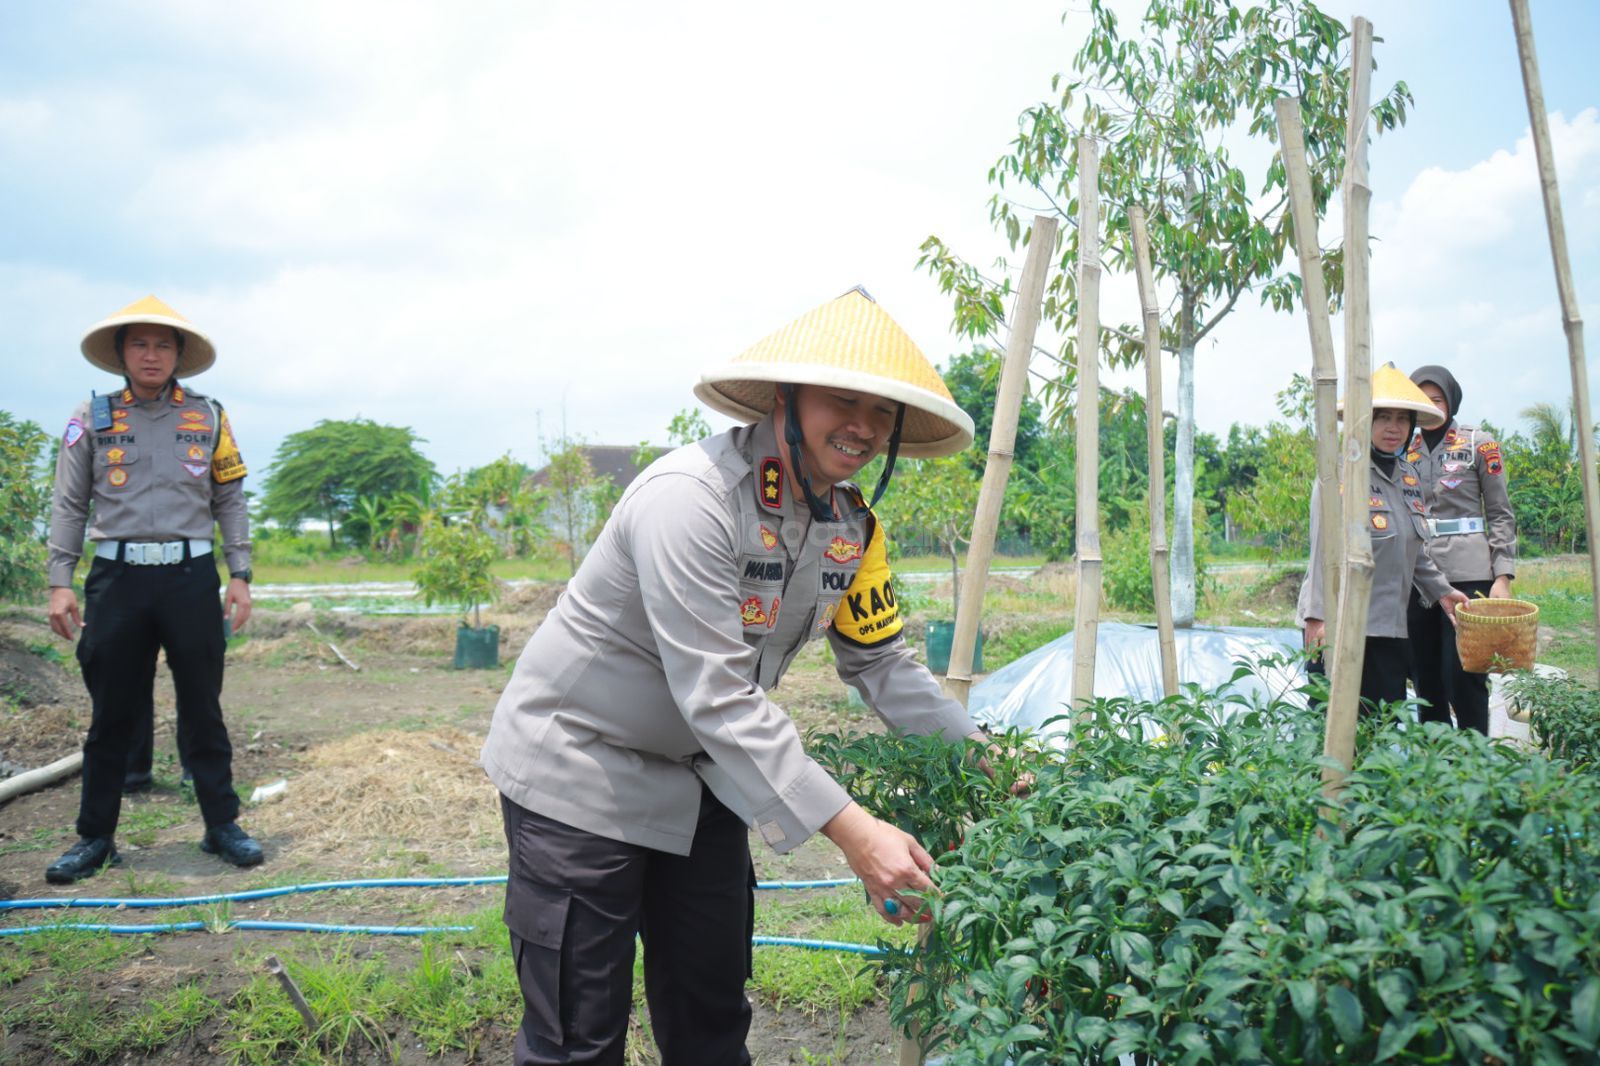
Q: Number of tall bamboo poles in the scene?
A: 6